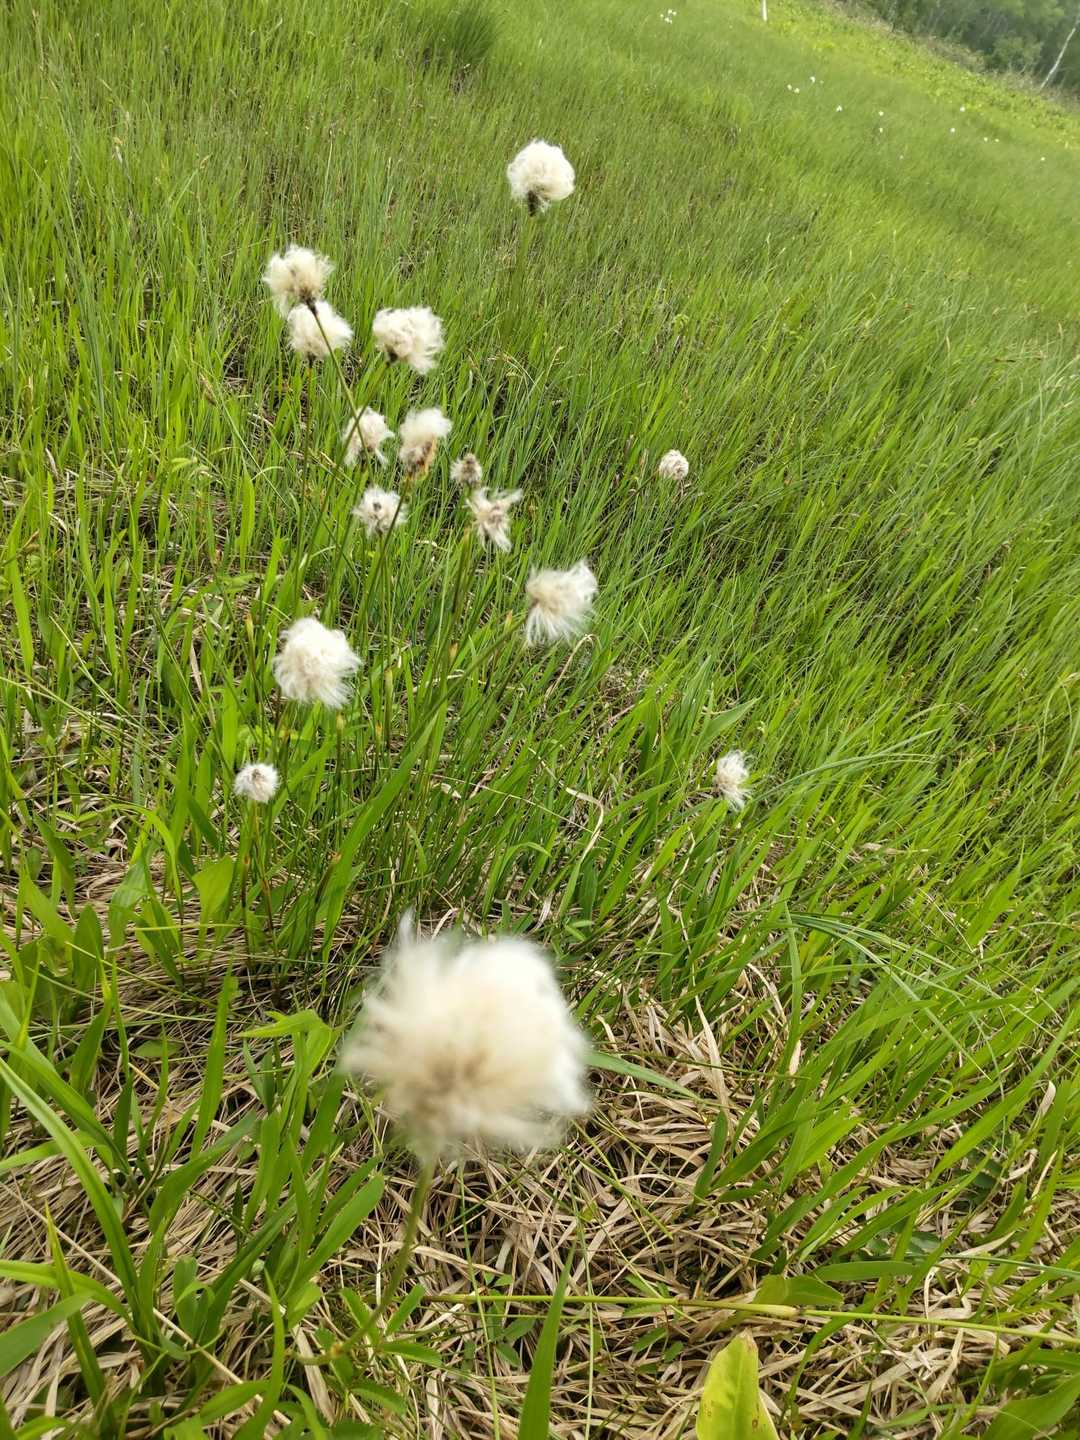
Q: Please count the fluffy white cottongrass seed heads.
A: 15